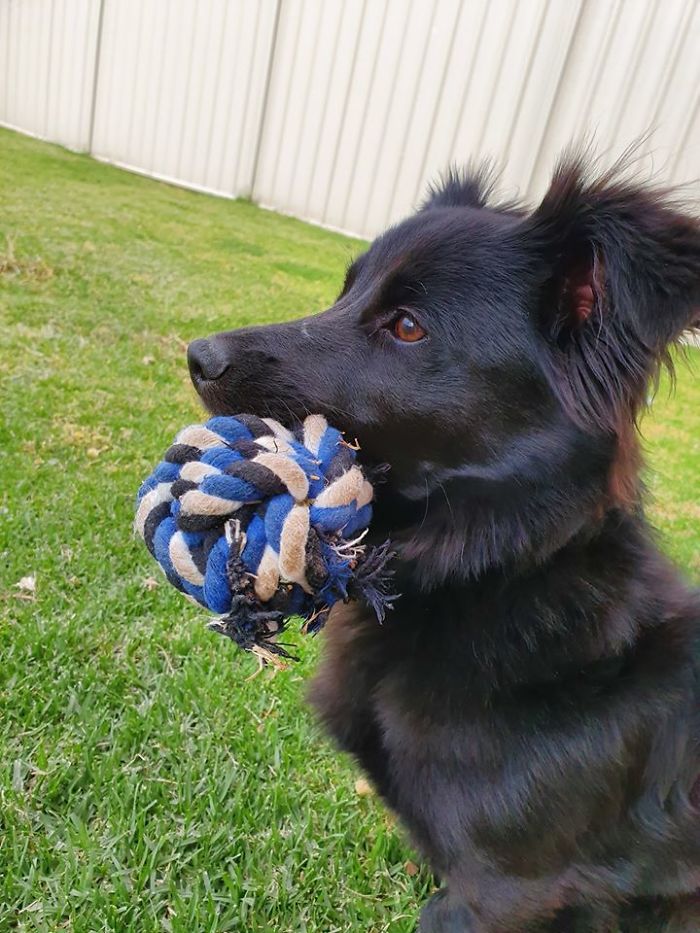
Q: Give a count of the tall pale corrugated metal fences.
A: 1